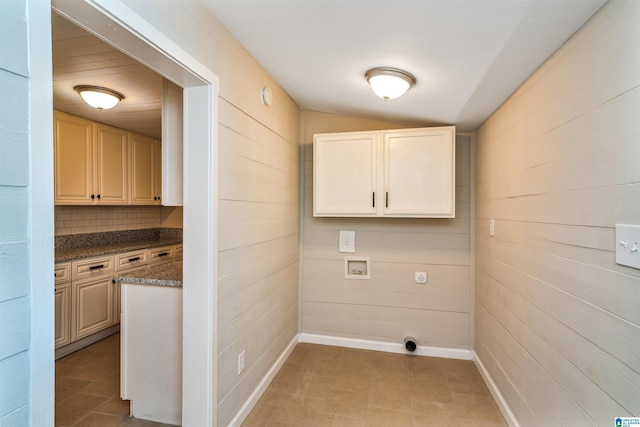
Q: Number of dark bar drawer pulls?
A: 3